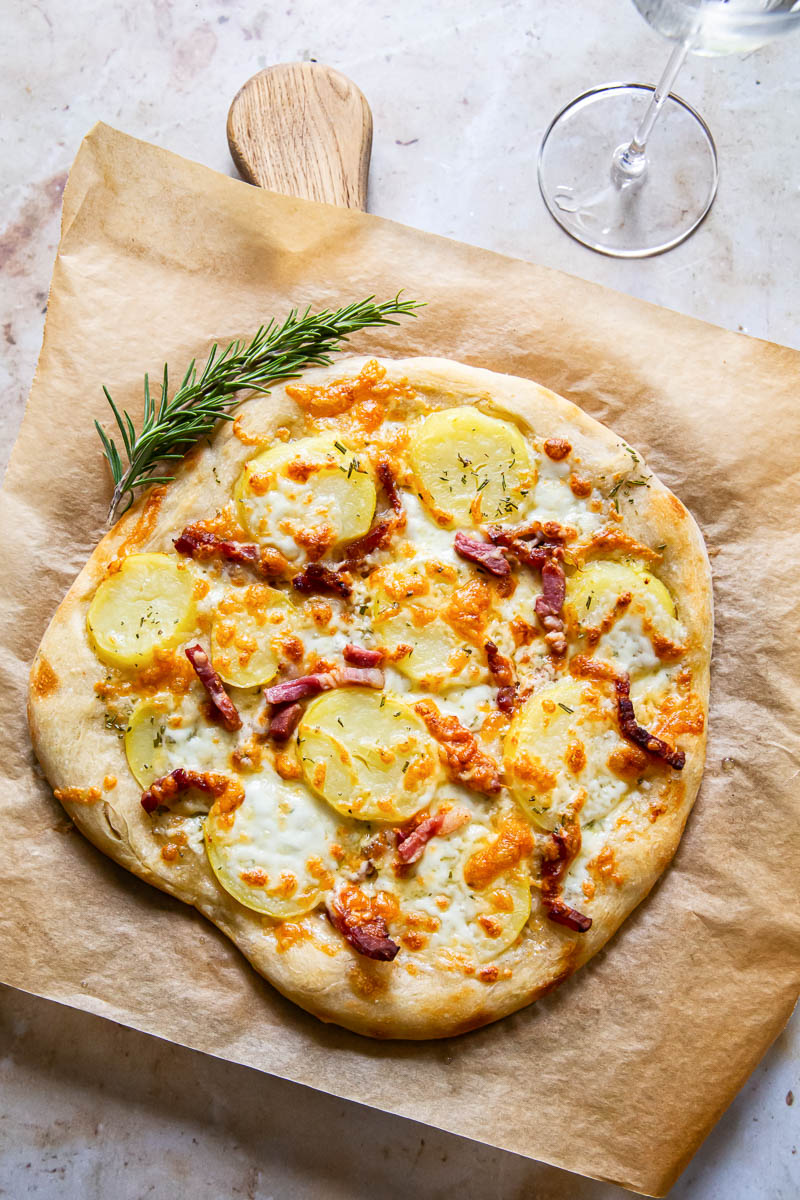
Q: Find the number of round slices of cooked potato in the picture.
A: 11